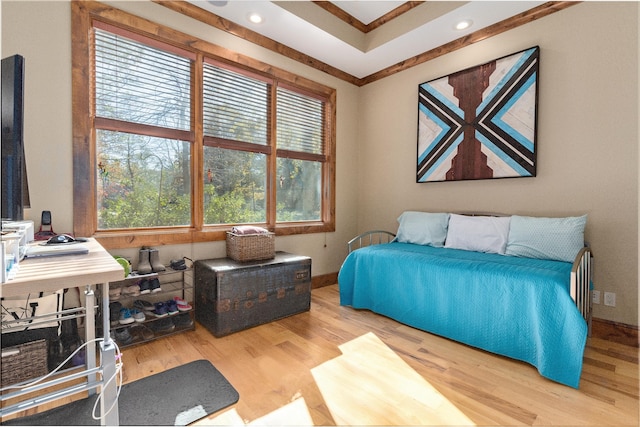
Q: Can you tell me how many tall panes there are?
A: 3